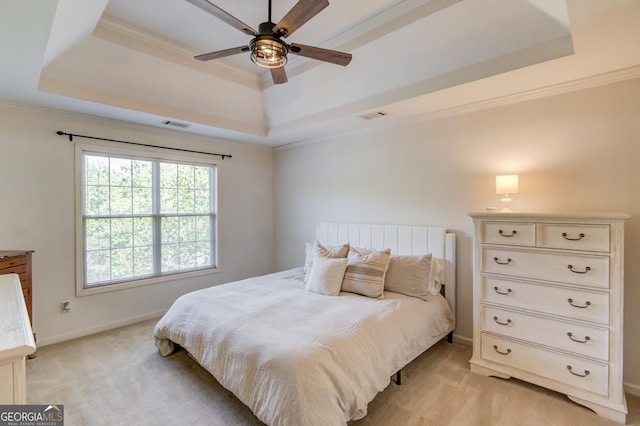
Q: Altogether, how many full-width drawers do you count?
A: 4